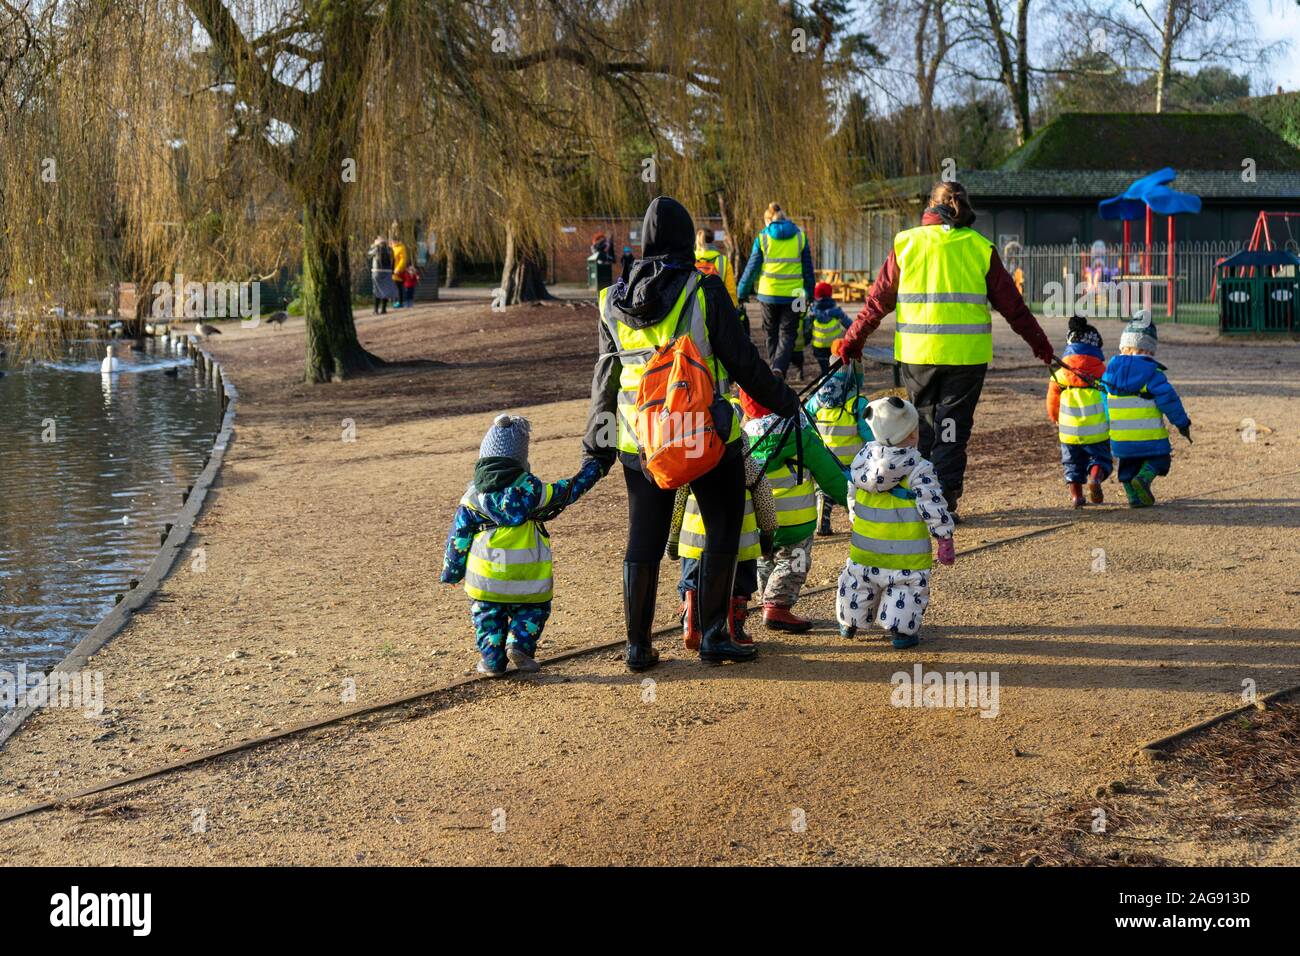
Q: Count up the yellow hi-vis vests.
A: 13